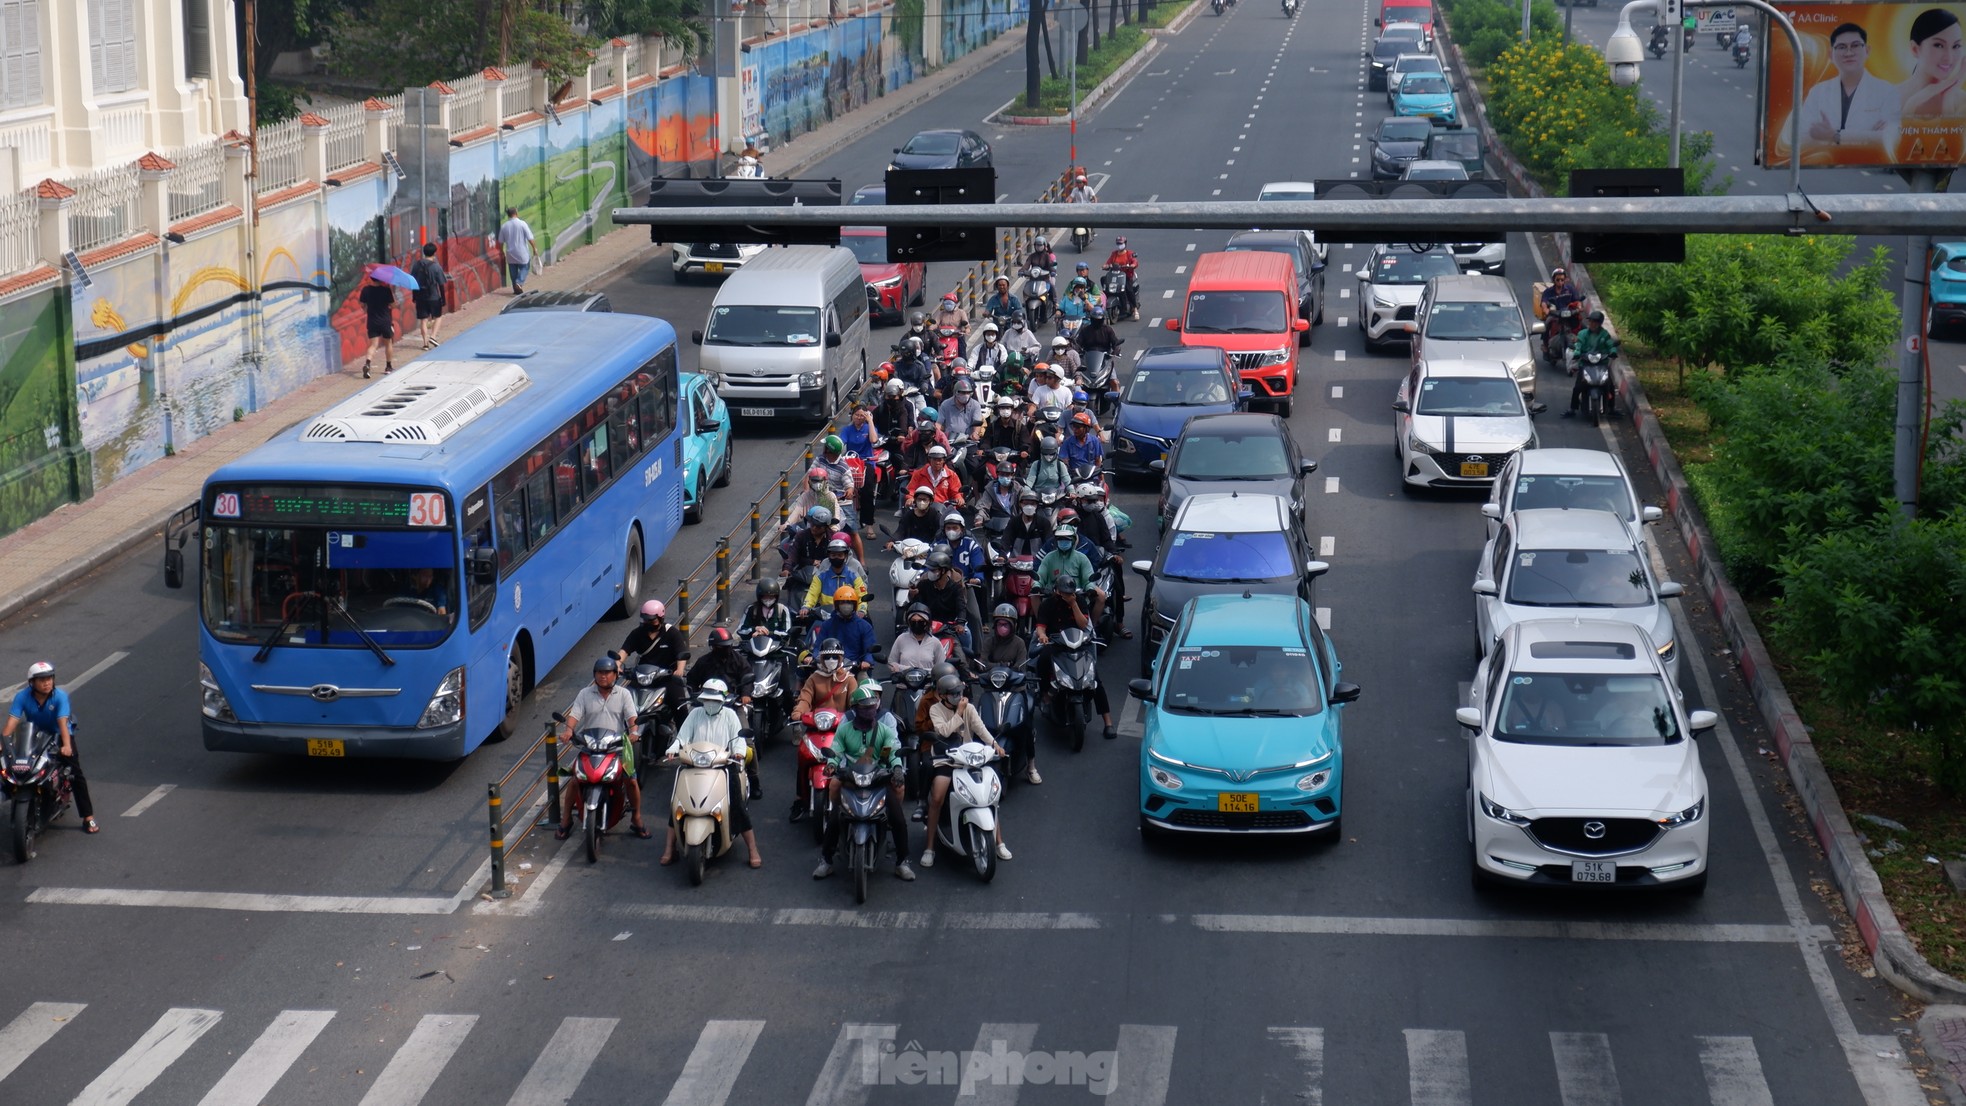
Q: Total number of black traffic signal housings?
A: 4